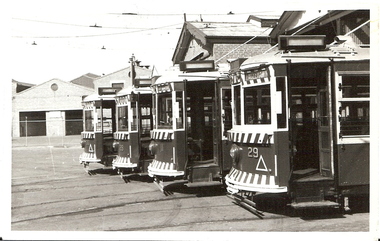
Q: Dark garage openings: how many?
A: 2